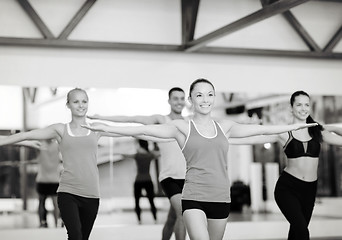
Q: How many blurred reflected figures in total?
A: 2